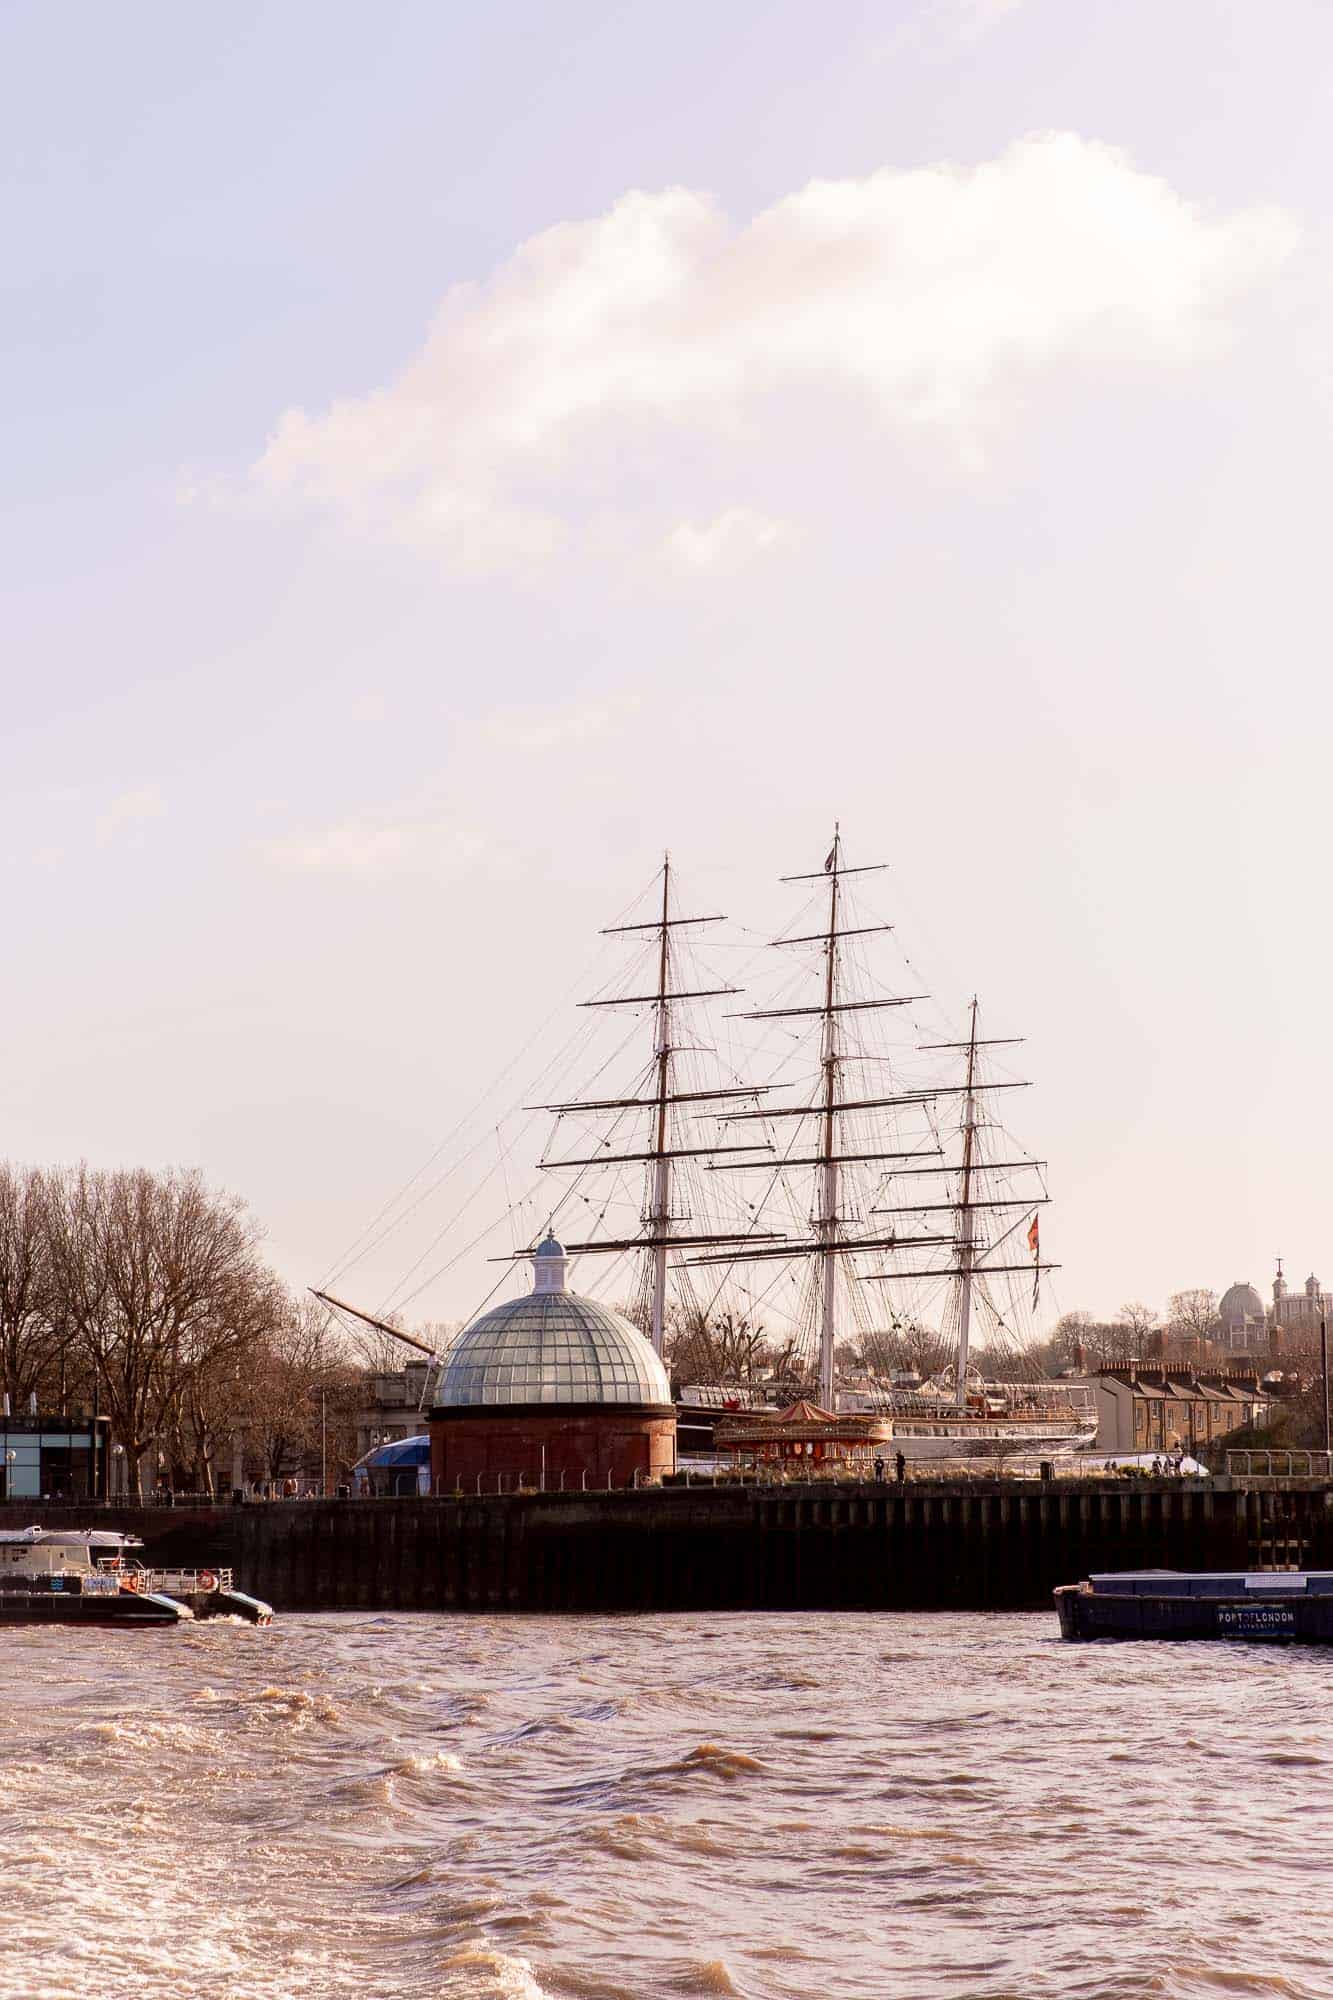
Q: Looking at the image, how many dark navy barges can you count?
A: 1